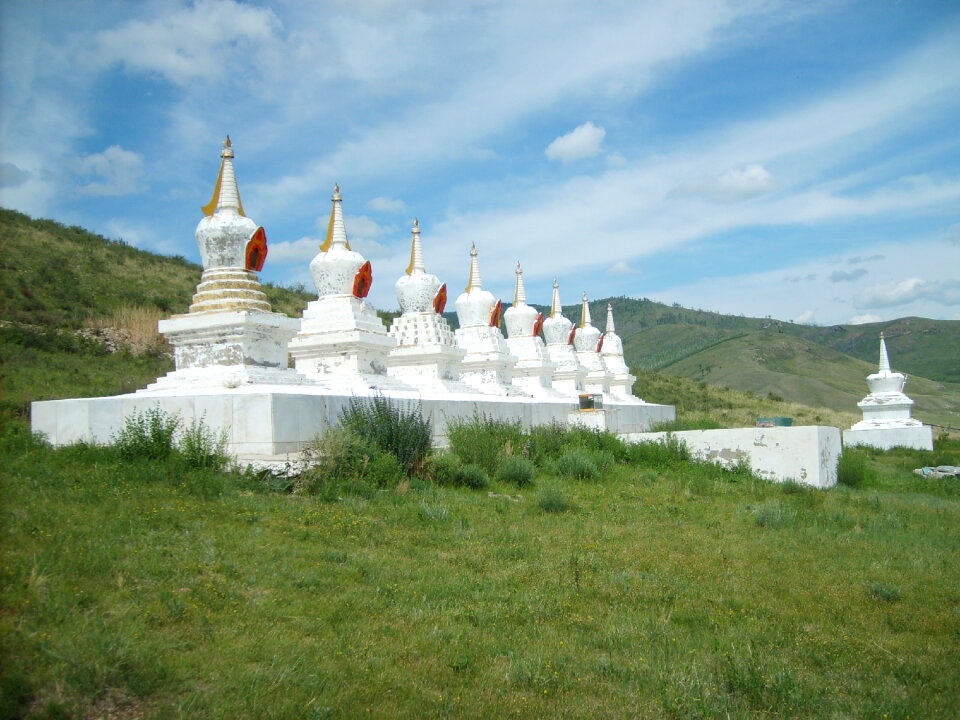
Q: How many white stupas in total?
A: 9